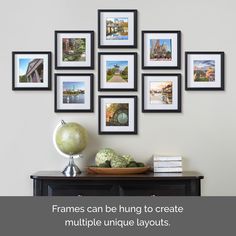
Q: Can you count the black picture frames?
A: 9